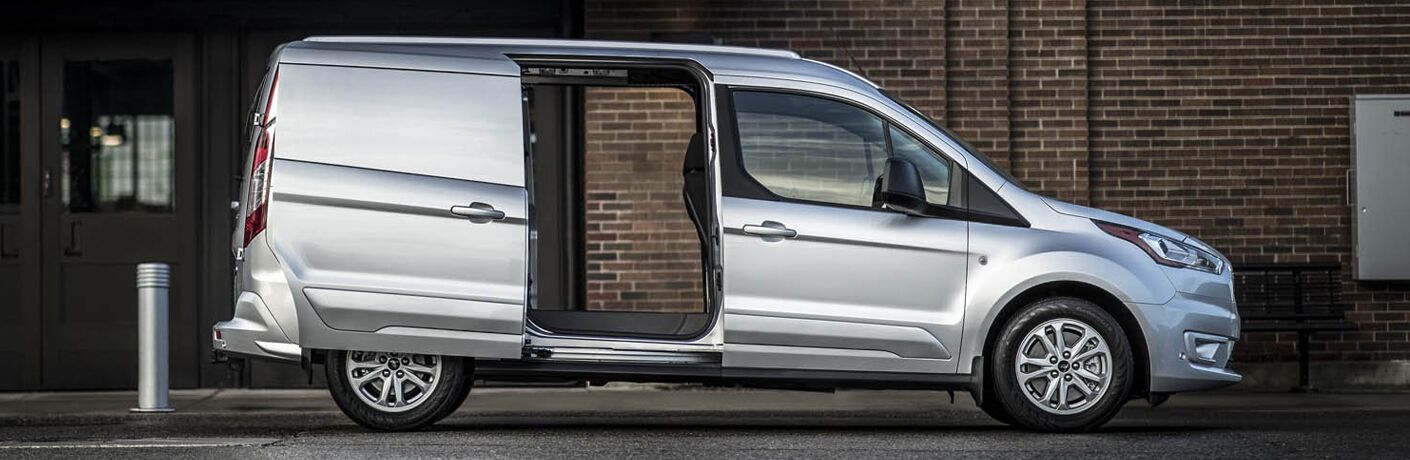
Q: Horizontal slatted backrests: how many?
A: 1